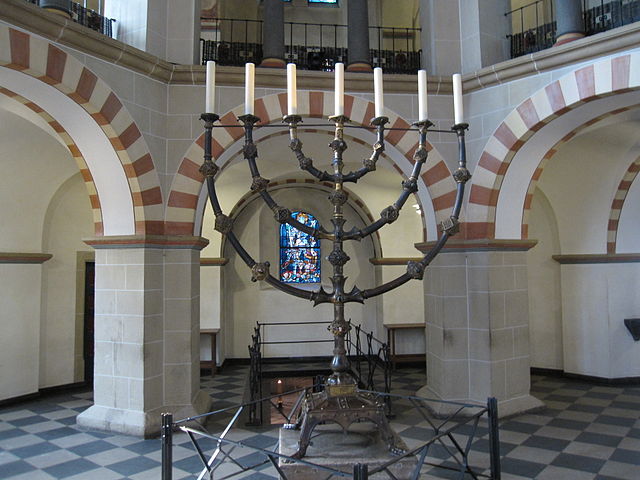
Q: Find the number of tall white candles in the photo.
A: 7